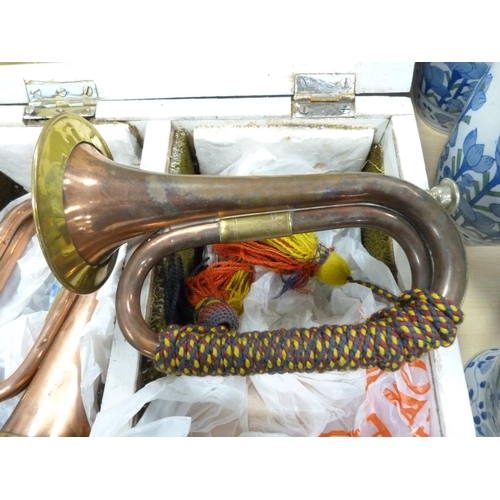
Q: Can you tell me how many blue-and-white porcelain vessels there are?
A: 3